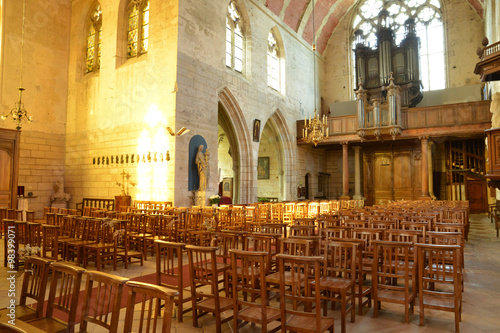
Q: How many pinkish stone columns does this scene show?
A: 2